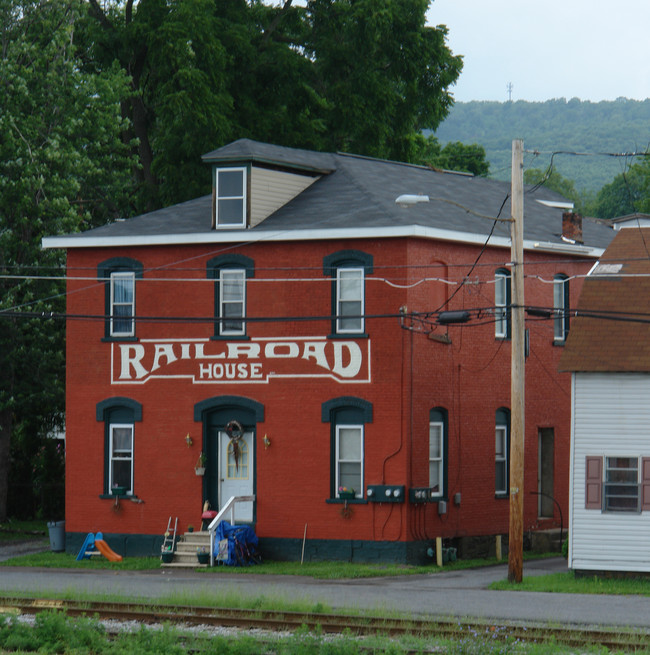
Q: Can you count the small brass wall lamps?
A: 2